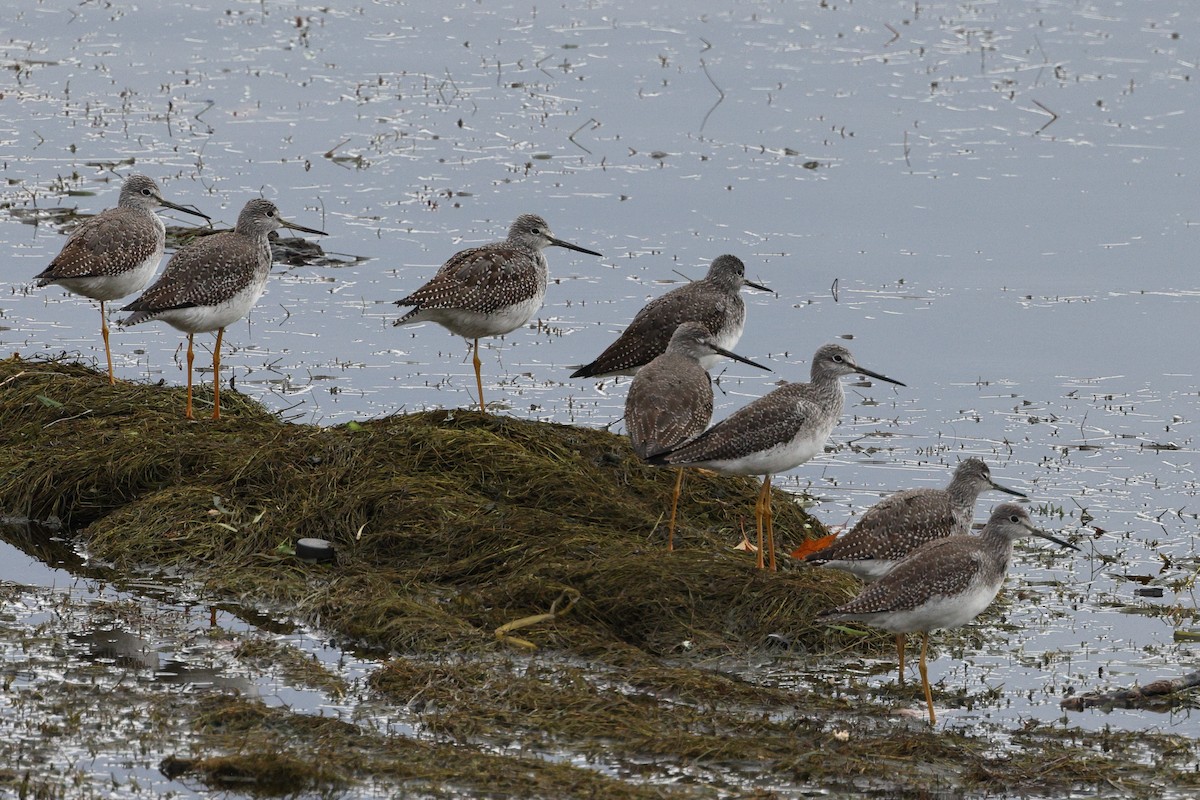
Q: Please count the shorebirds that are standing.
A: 8